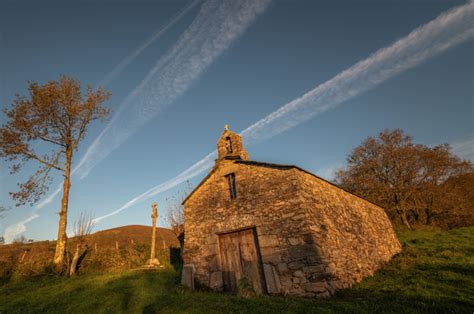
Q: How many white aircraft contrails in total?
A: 3